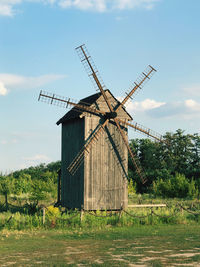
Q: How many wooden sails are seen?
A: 6